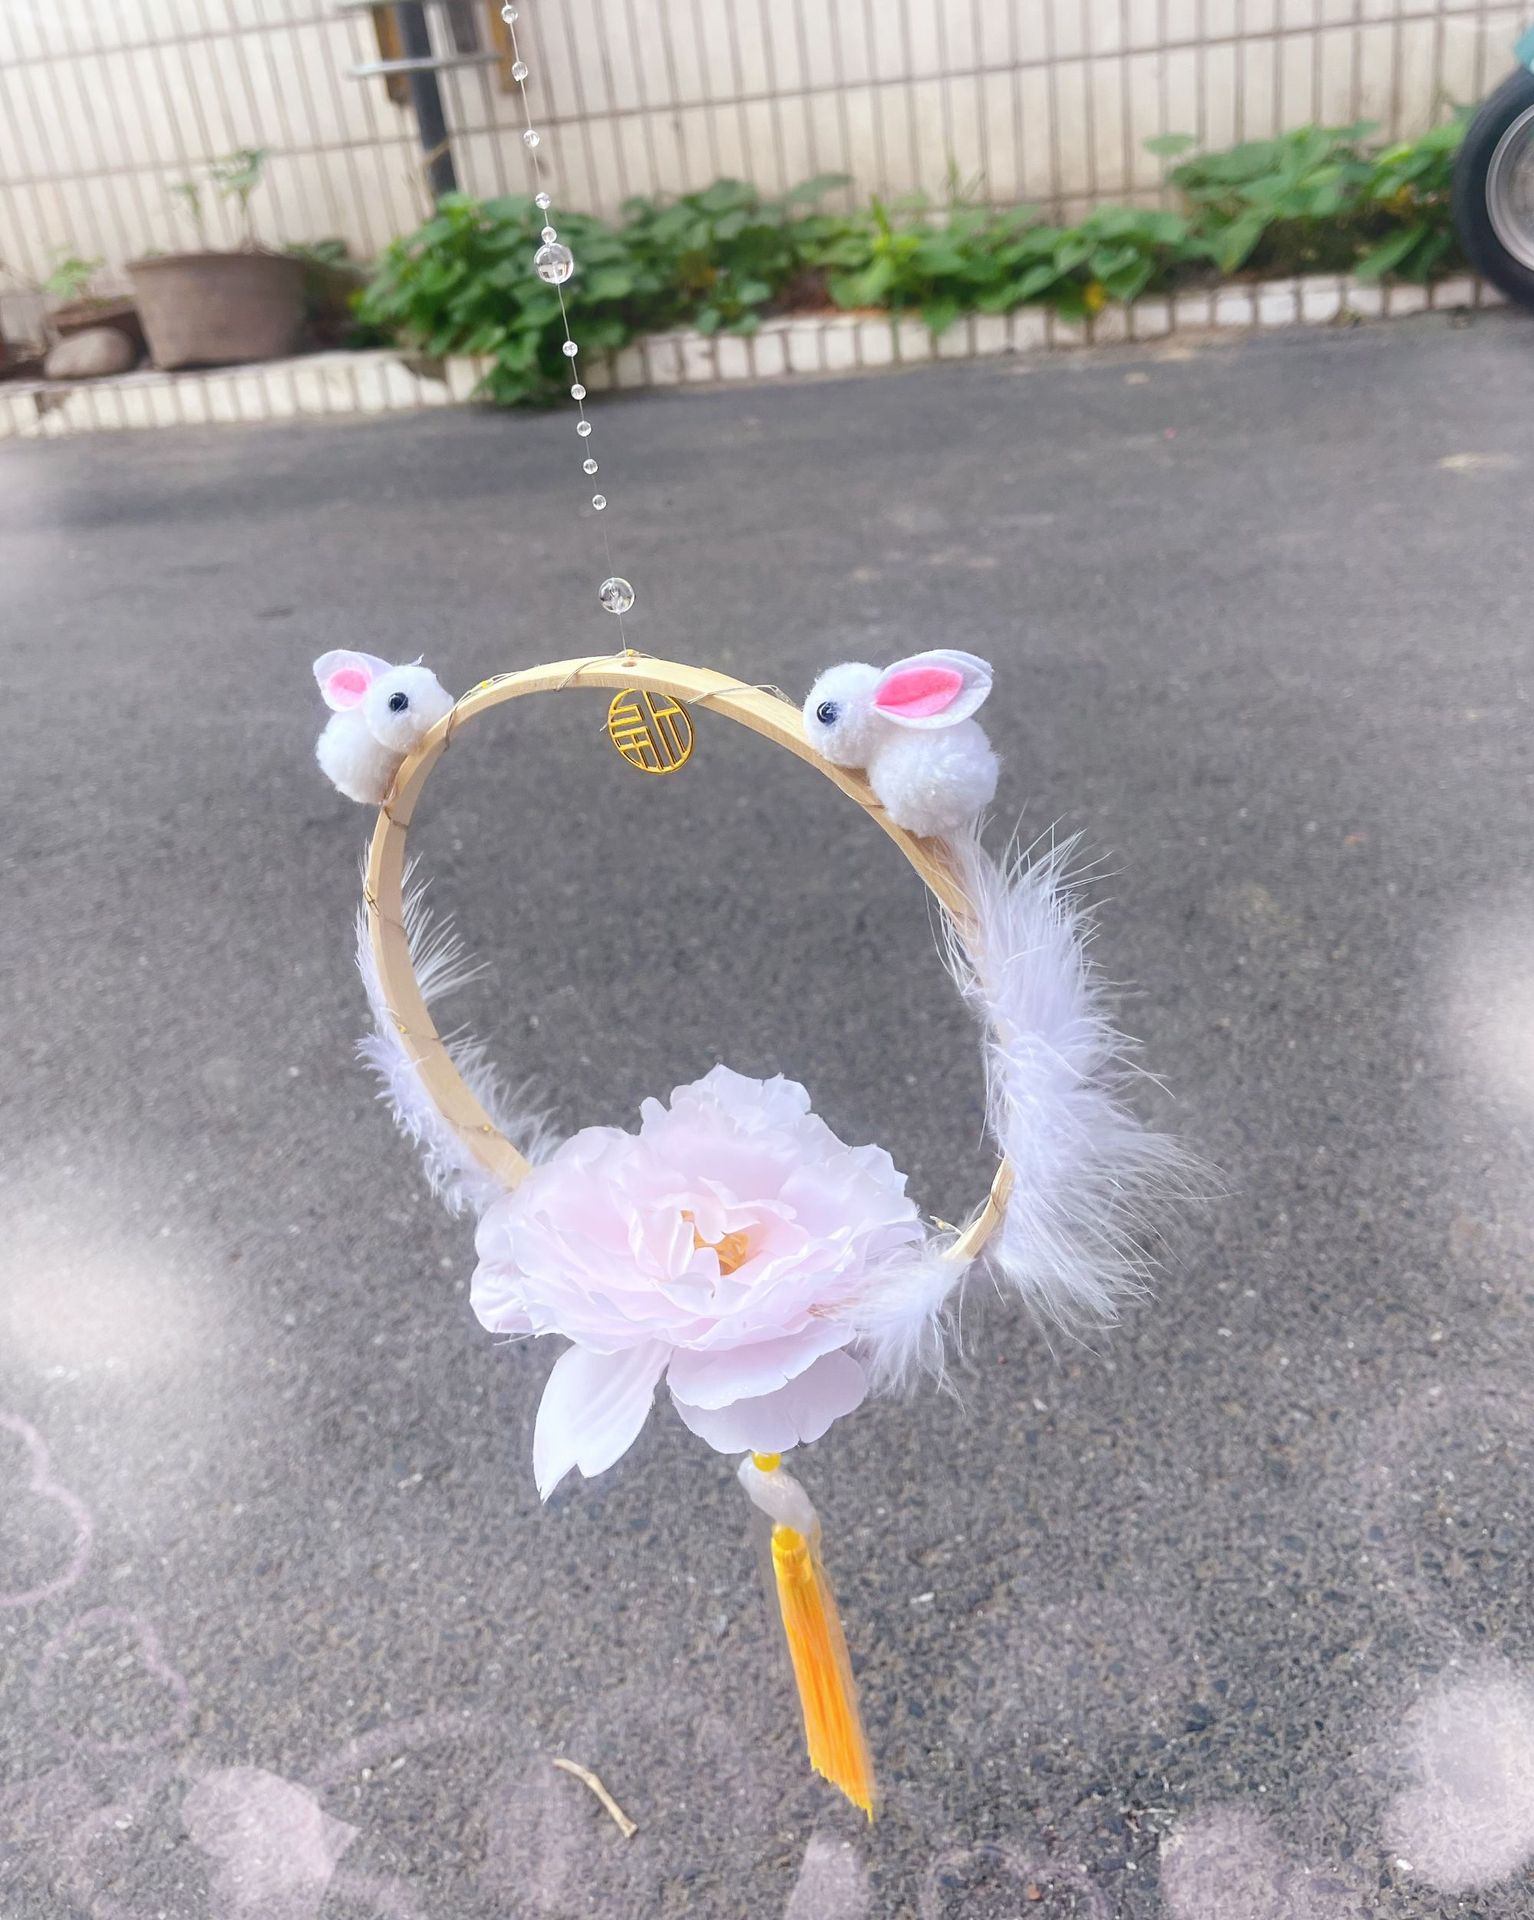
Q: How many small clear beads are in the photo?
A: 10